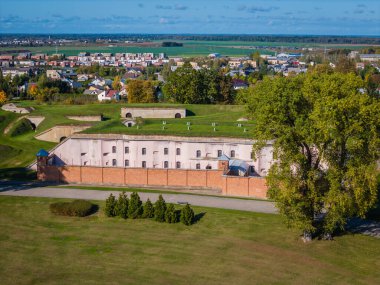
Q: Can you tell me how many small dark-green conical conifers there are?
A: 7